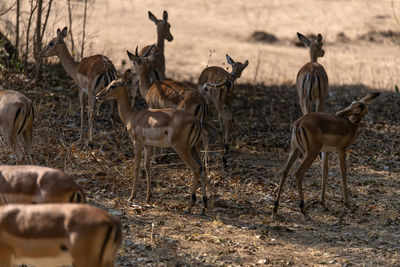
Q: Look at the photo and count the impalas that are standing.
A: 10